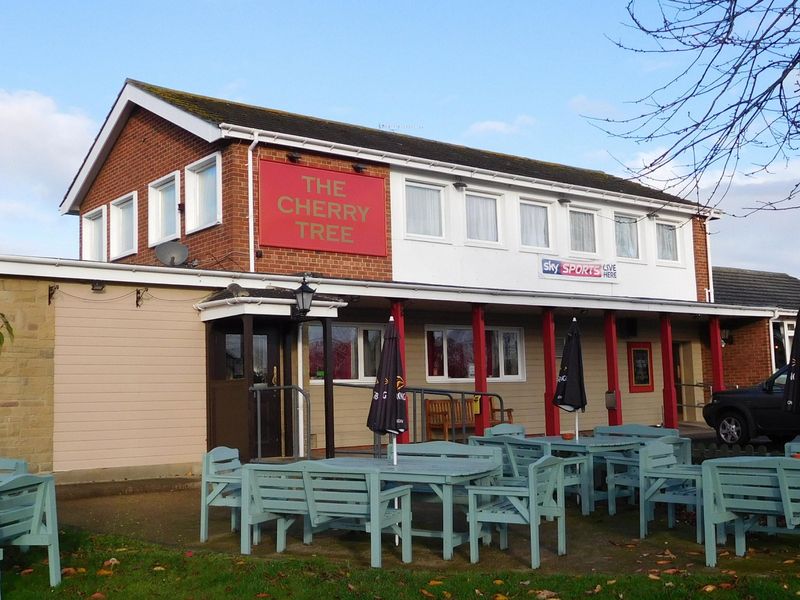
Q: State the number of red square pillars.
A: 6